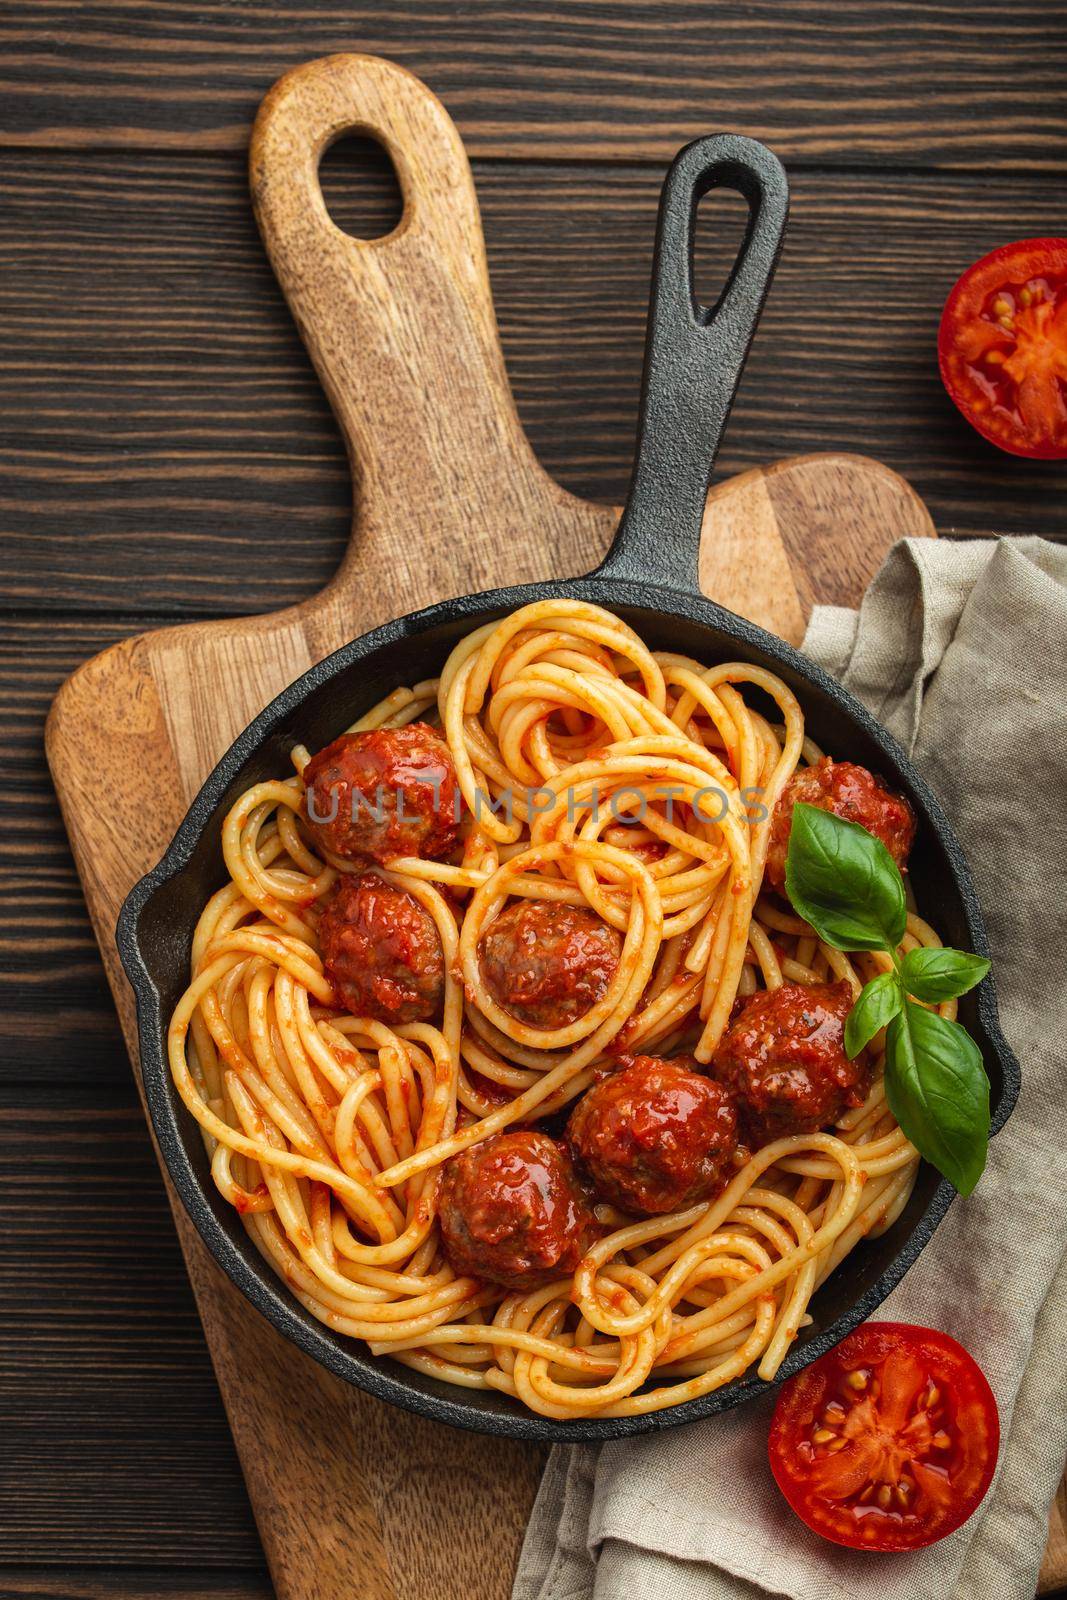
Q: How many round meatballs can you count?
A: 7